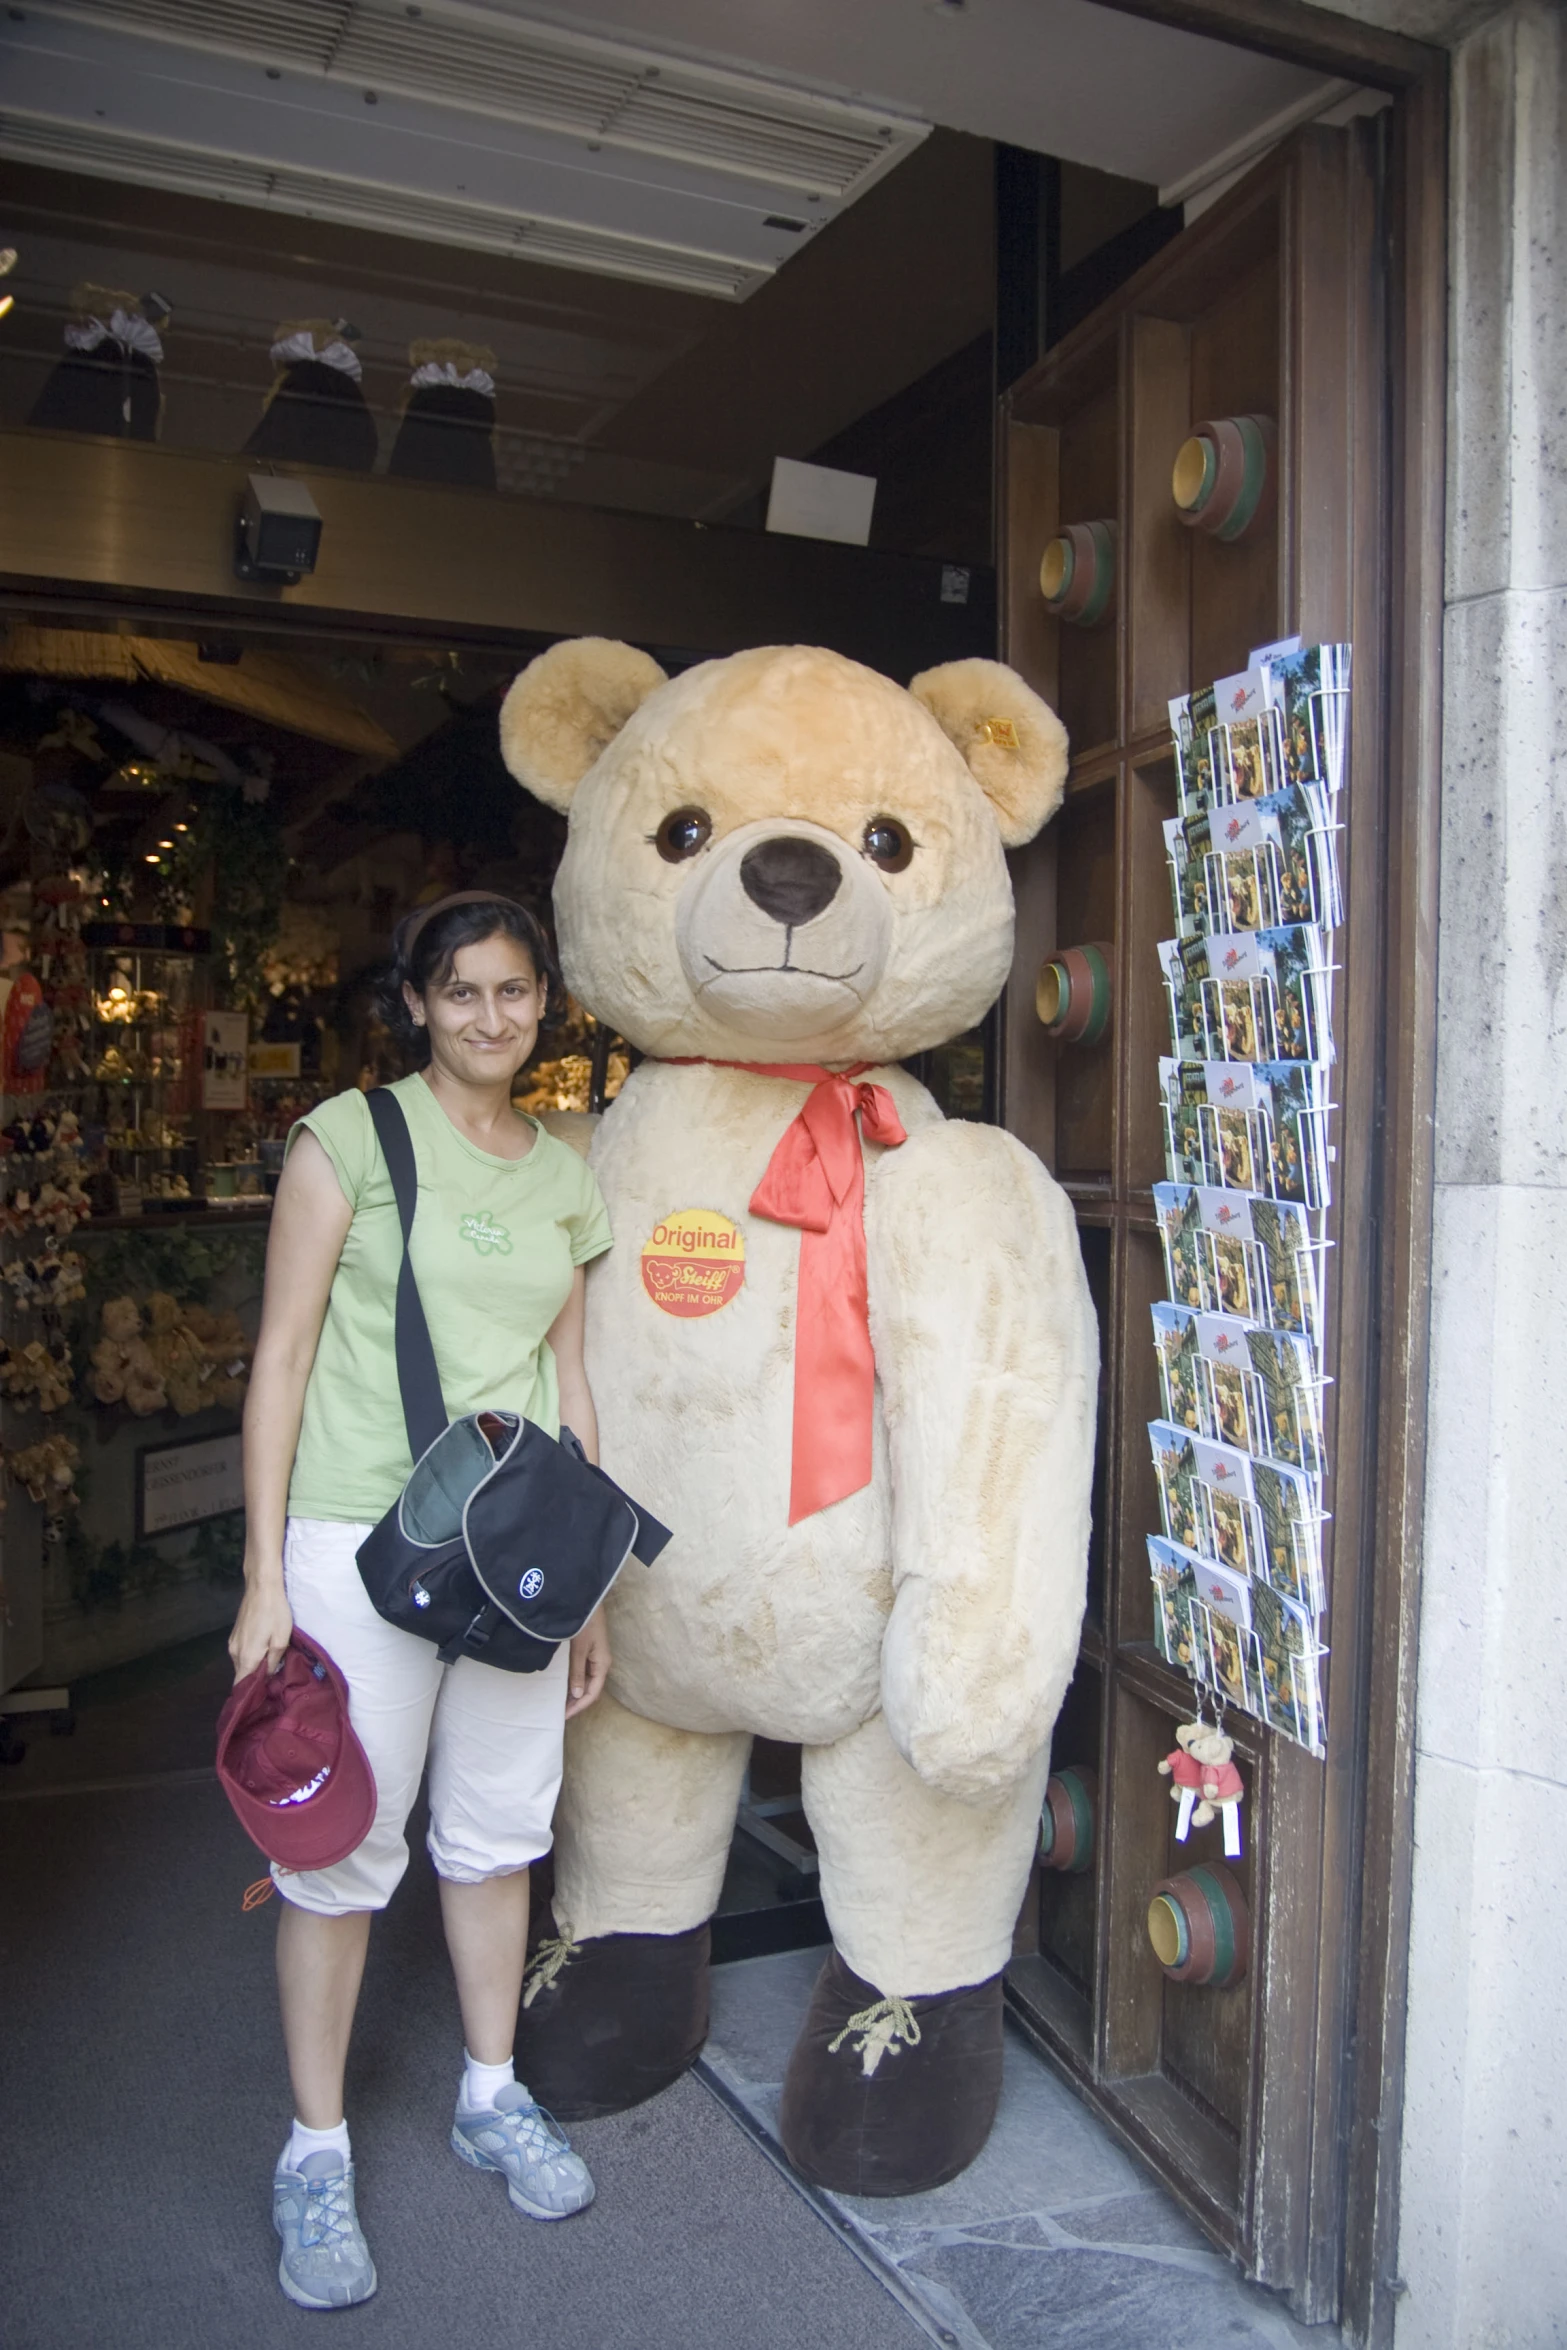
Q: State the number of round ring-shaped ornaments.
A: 5